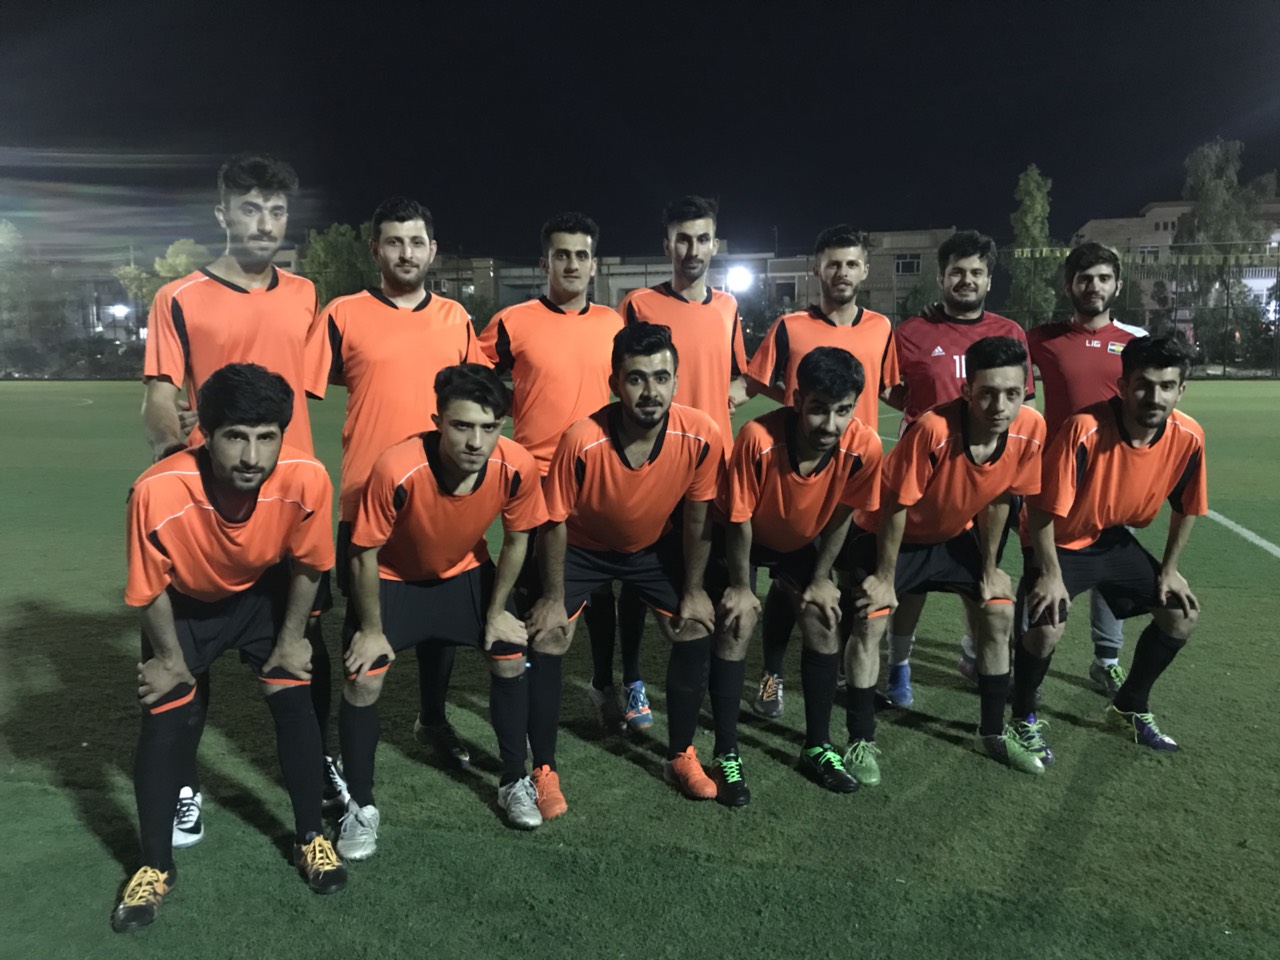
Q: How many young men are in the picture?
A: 13